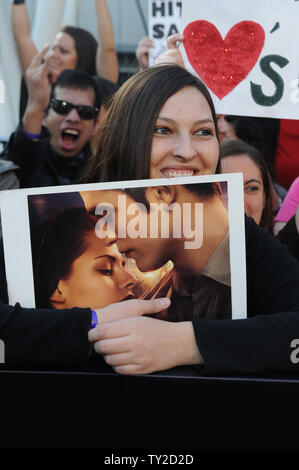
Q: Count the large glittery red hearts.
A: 1